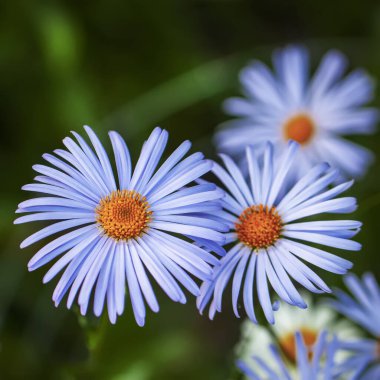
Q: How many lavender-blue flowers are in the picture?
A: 5